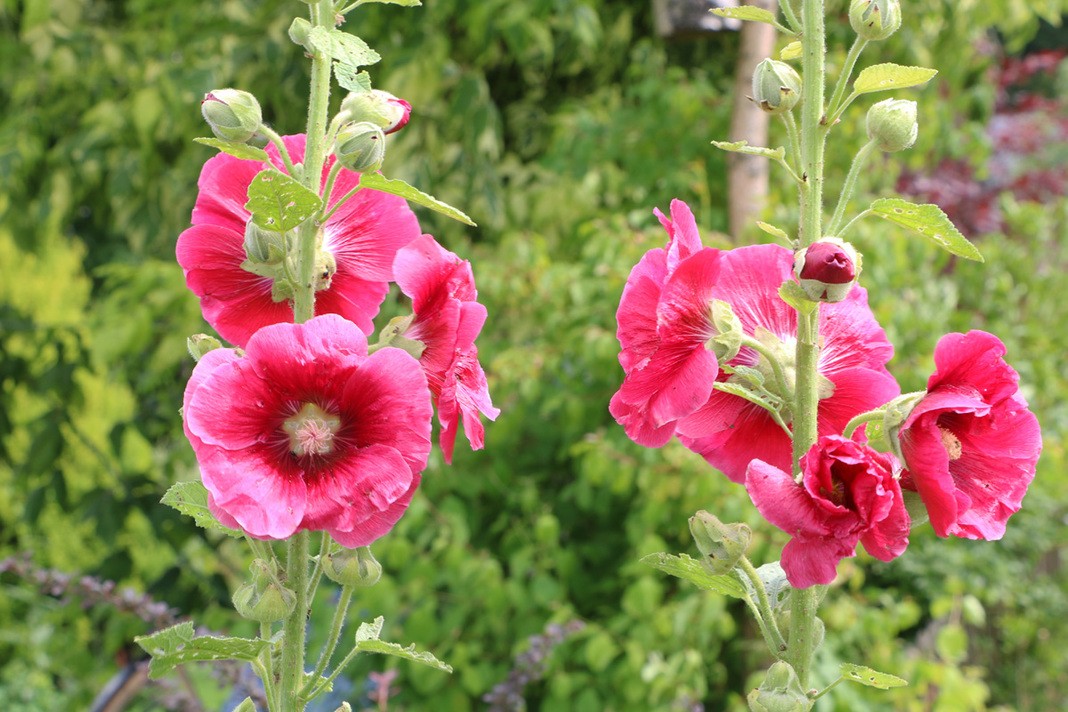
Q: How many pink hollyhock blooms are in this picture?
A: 7